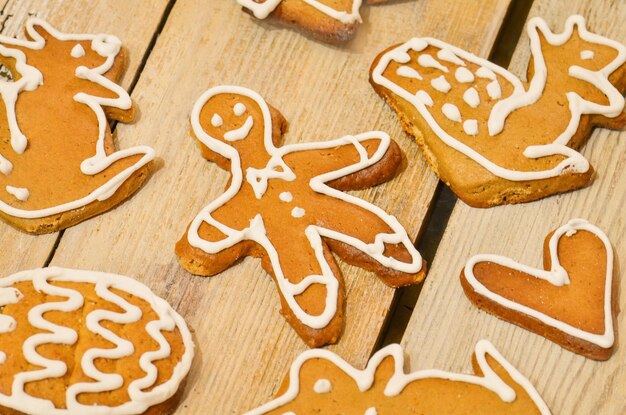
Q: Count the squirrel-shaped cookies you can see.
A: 2